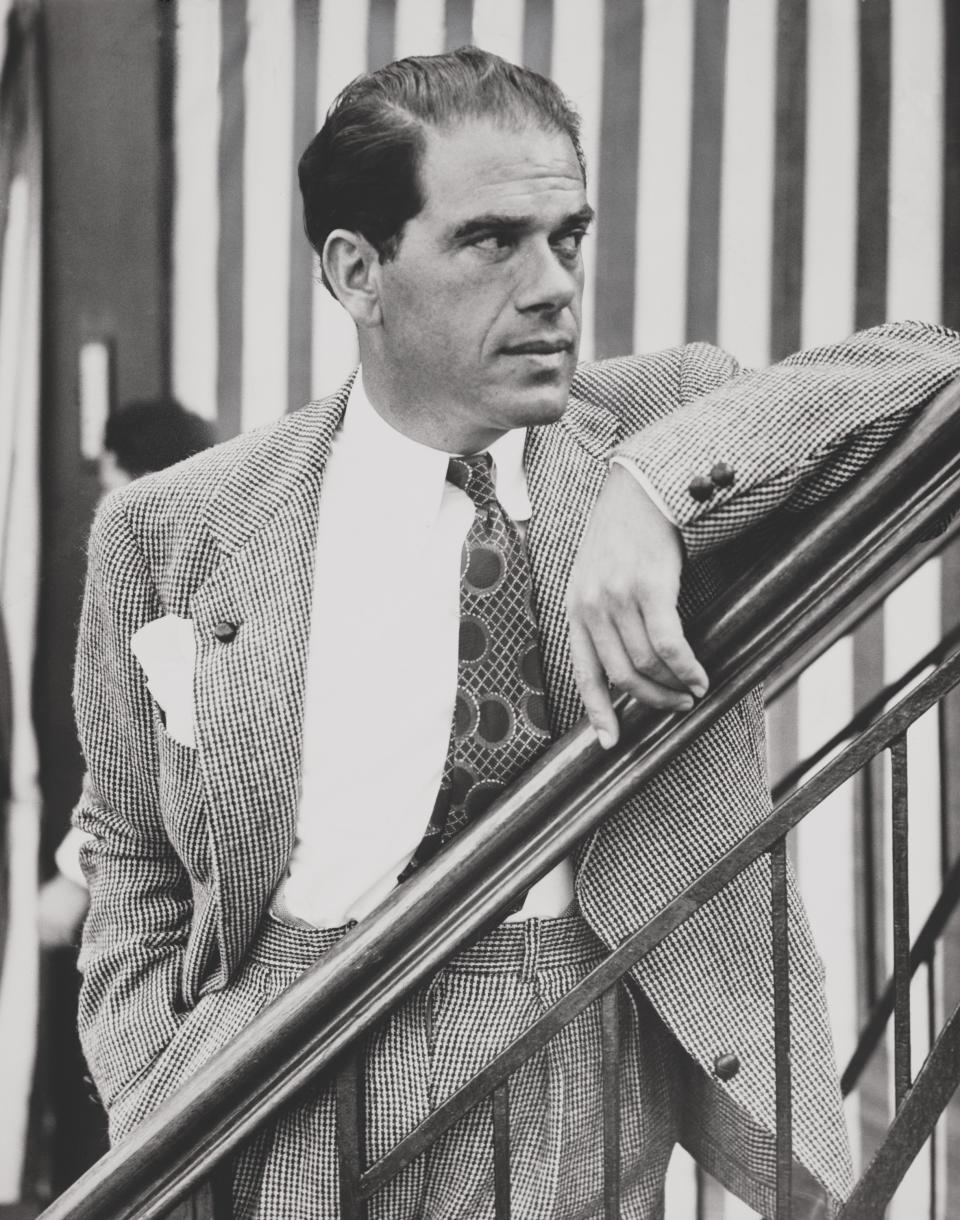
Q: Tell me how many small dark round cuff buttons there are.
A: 2